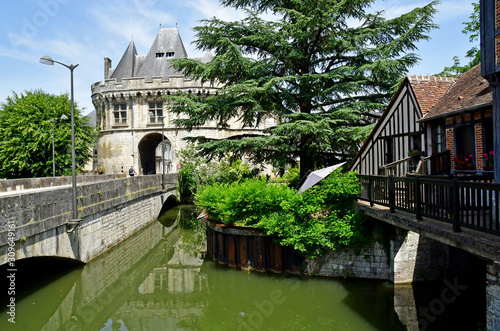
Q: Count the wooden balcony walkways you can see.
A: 1